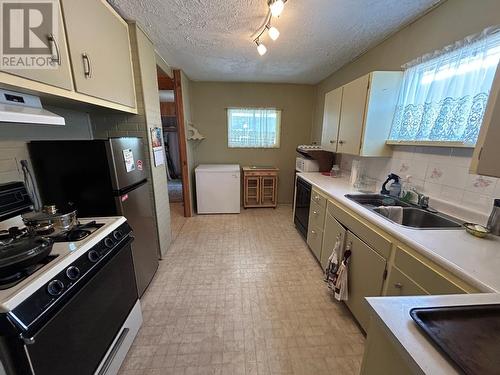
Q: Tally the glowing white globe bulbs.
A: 3